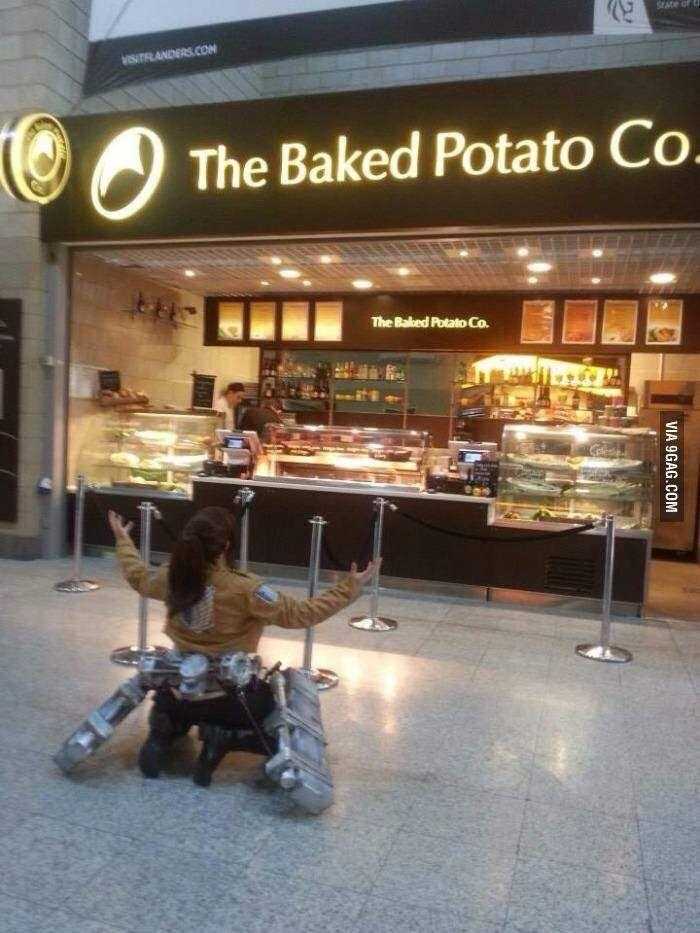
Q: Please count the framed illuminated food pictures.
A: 8